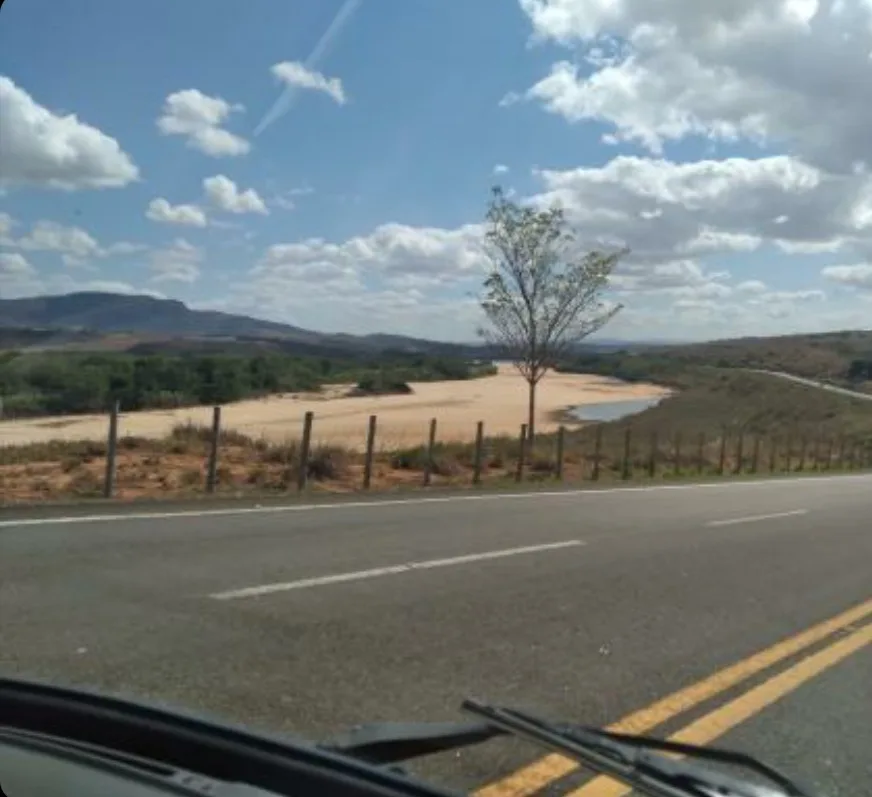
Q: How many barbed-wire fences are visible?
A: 1